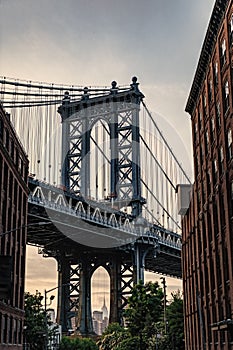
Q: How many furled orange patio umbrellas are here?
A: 0